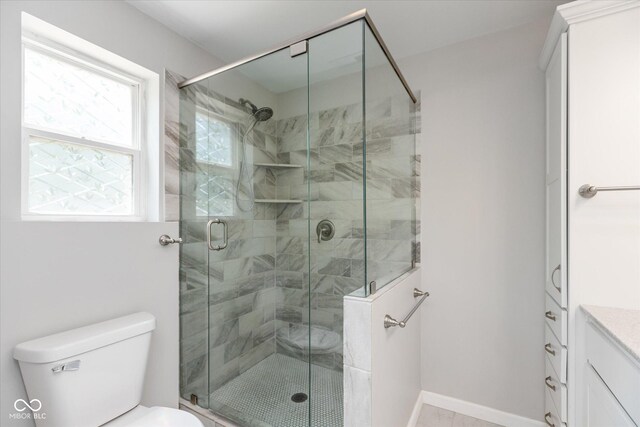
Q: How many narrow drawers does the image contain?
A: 4